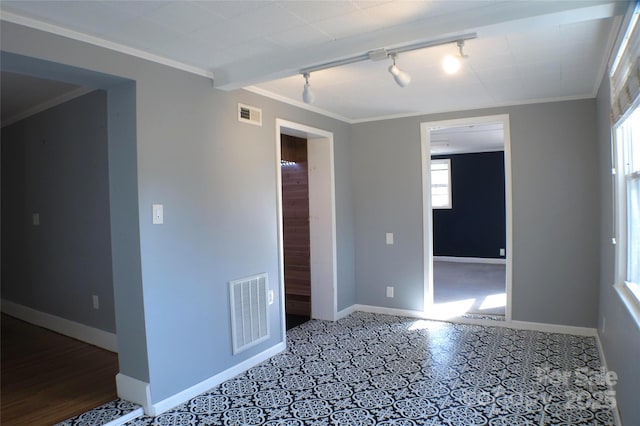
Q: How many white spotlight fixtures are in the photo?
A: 3